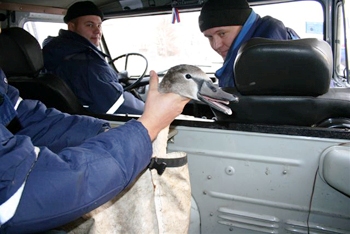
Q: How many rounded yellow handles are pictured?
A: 0